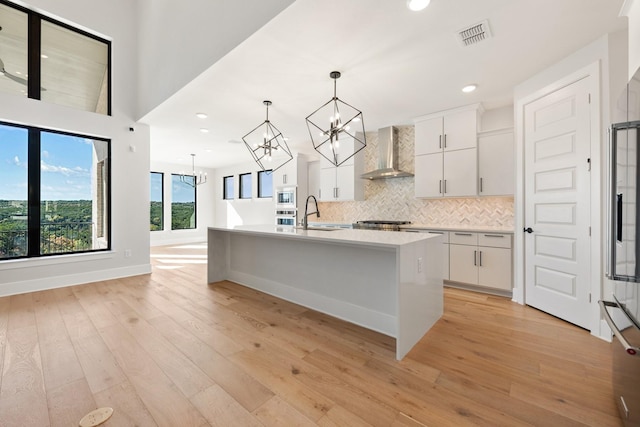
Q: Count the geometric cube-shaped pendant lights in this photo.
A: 2